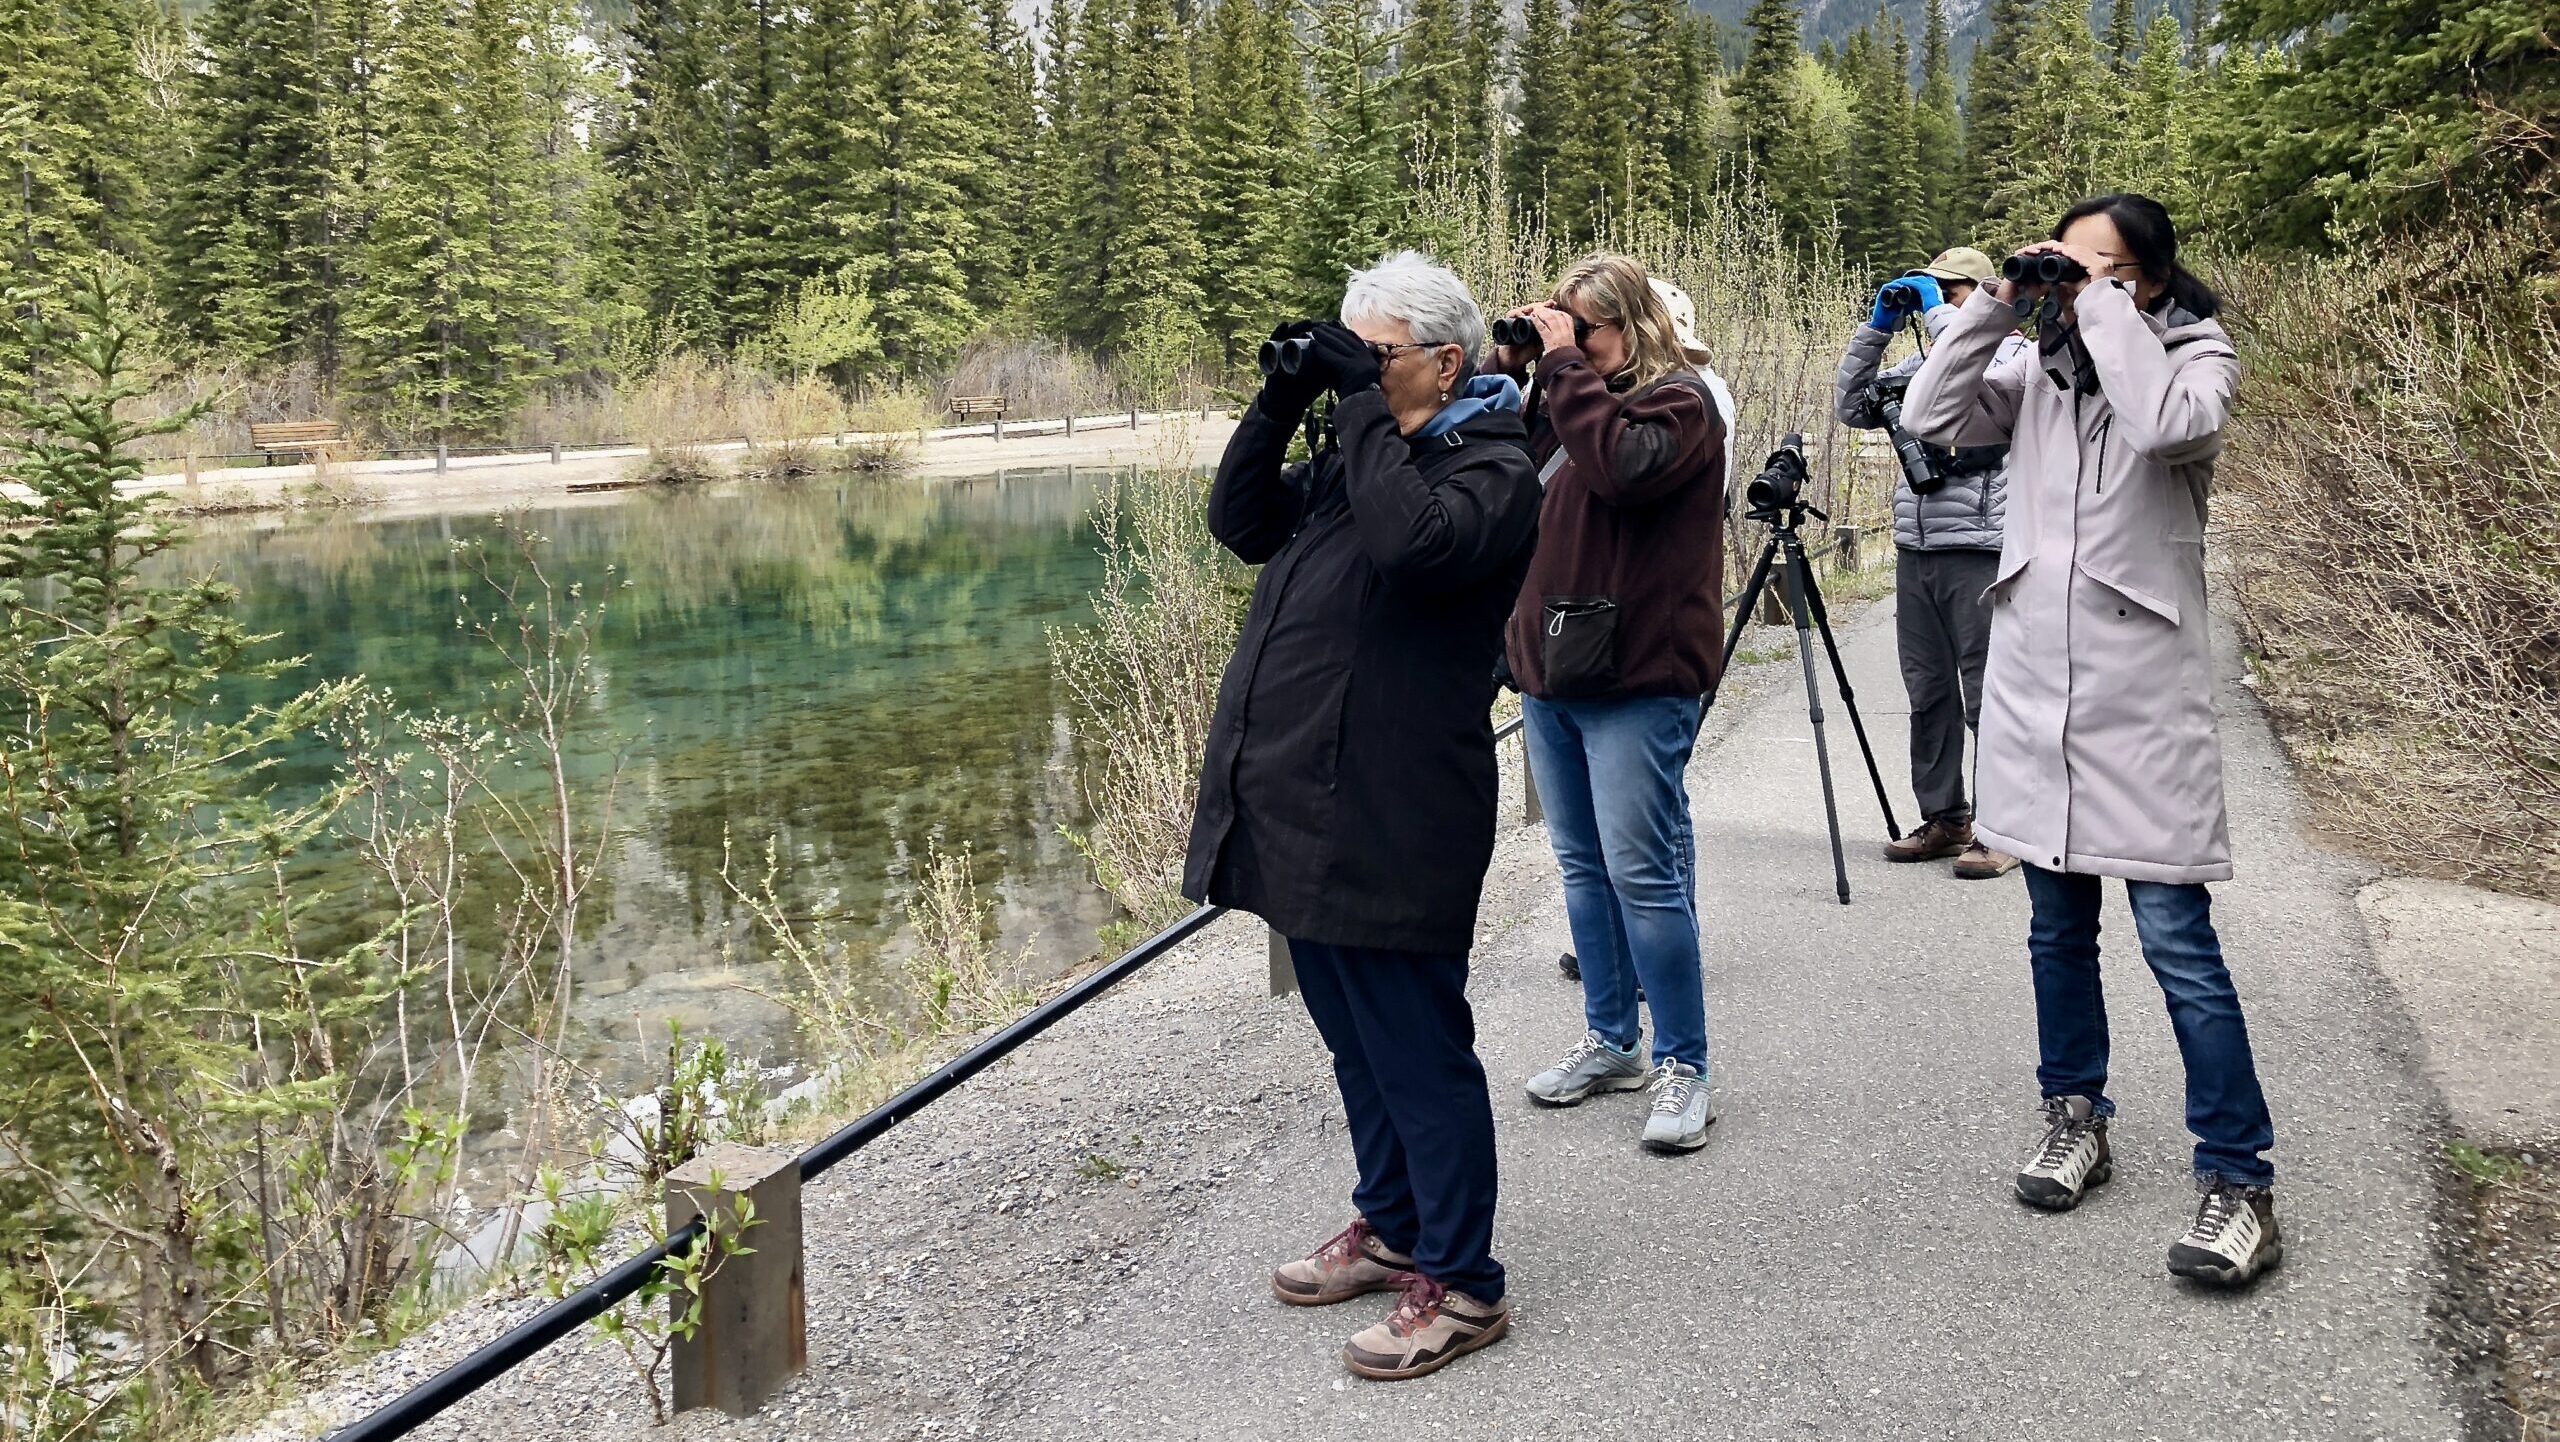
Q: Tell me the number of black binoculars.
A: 4